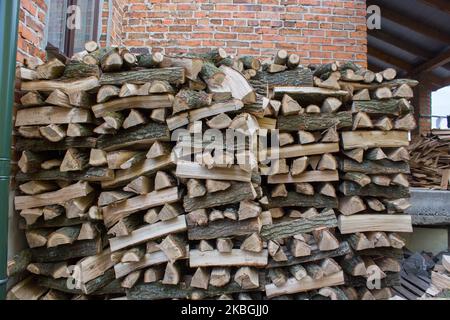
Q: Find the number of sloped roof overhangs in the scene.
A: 1